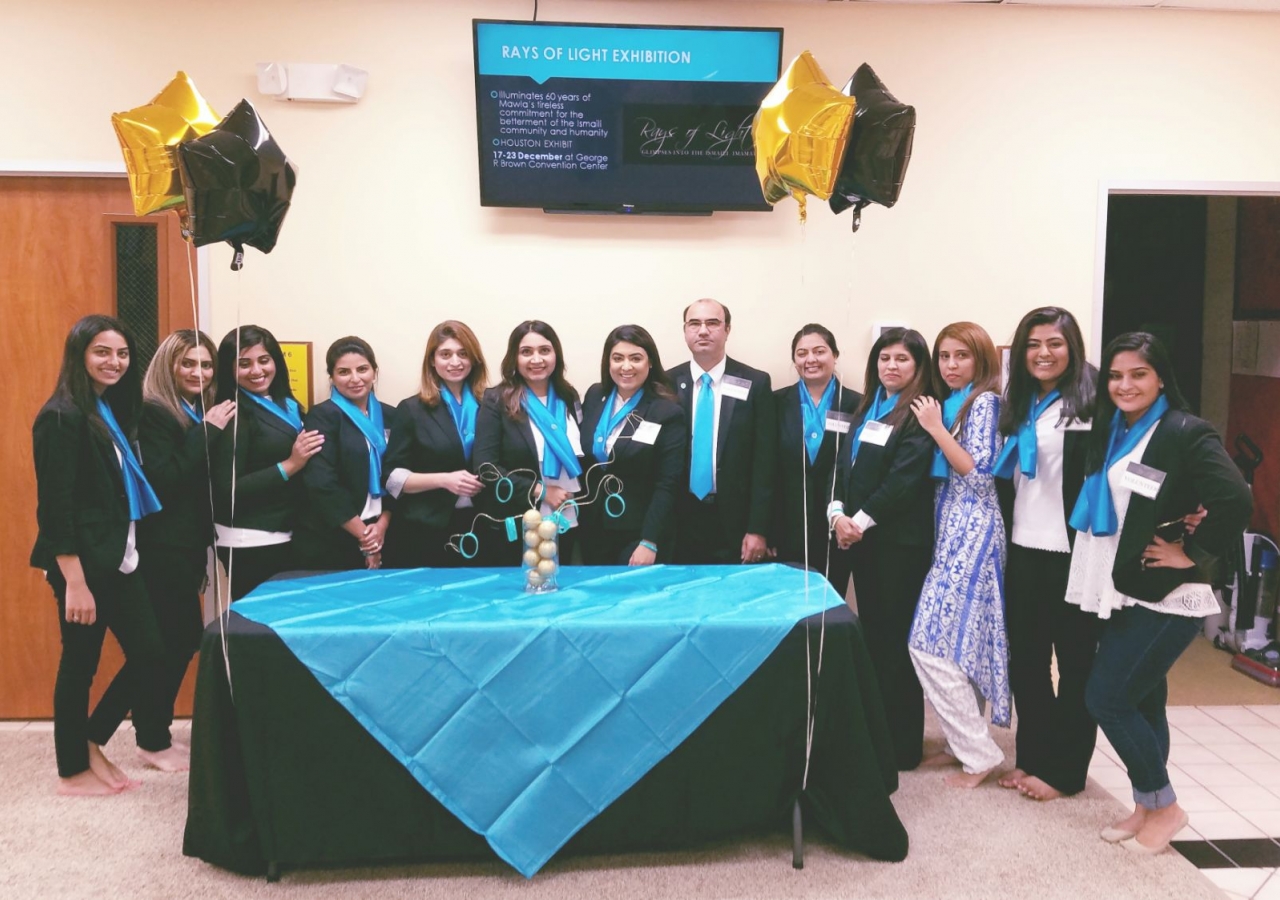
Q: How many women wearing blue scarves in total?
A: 12